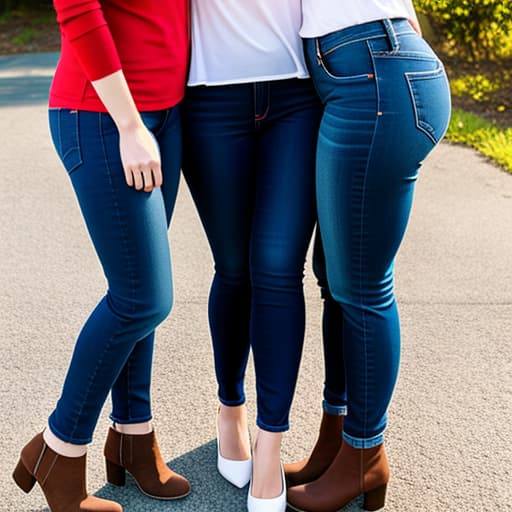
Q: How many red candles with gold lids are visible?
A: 0